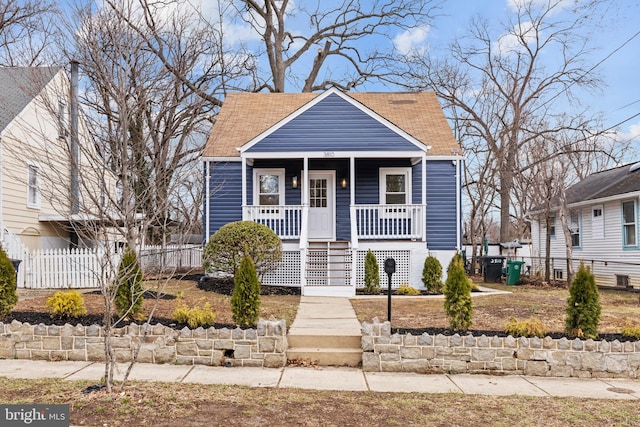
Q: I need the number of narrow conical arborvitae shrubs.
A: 7